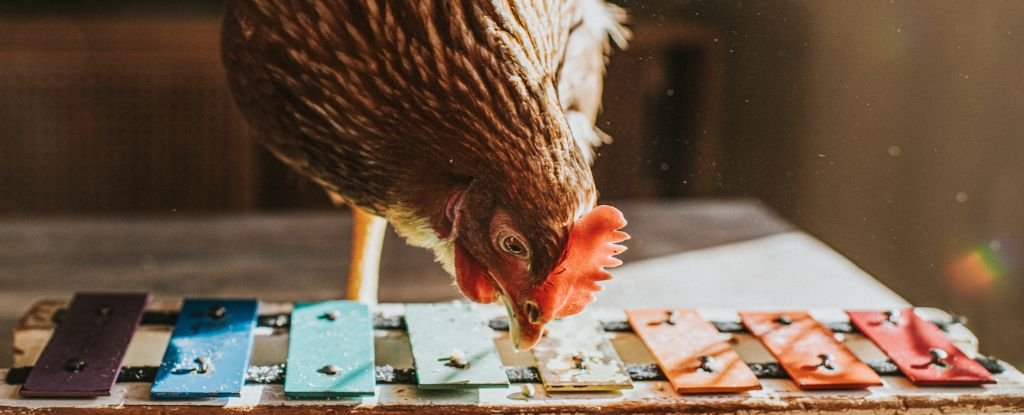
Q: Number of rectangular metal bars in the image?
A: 8